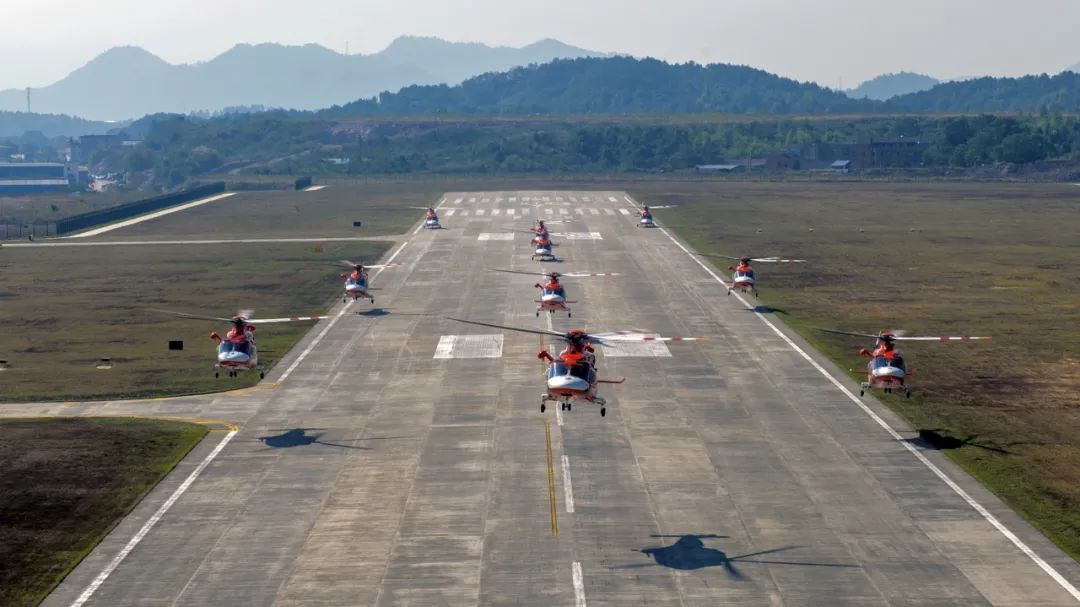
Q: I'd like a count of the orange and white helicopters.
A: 10